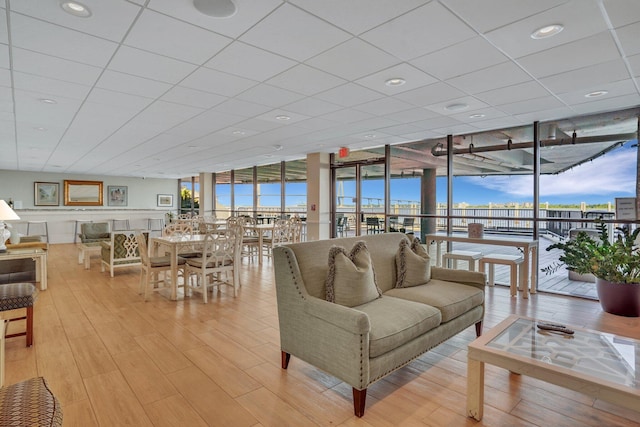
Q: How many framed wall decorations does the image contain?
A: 4